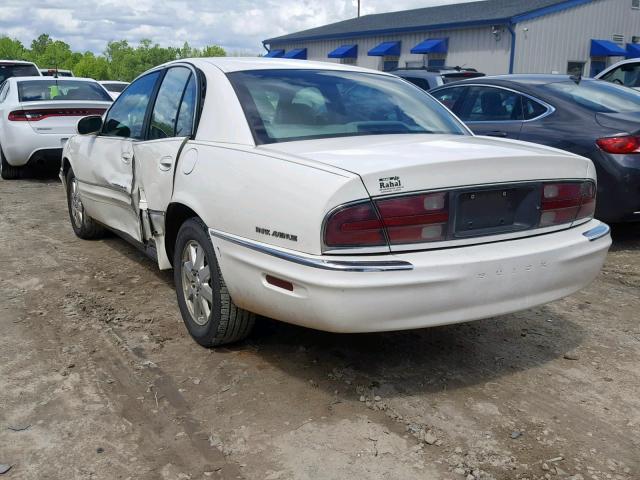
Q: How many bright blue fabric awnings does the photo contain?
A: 7